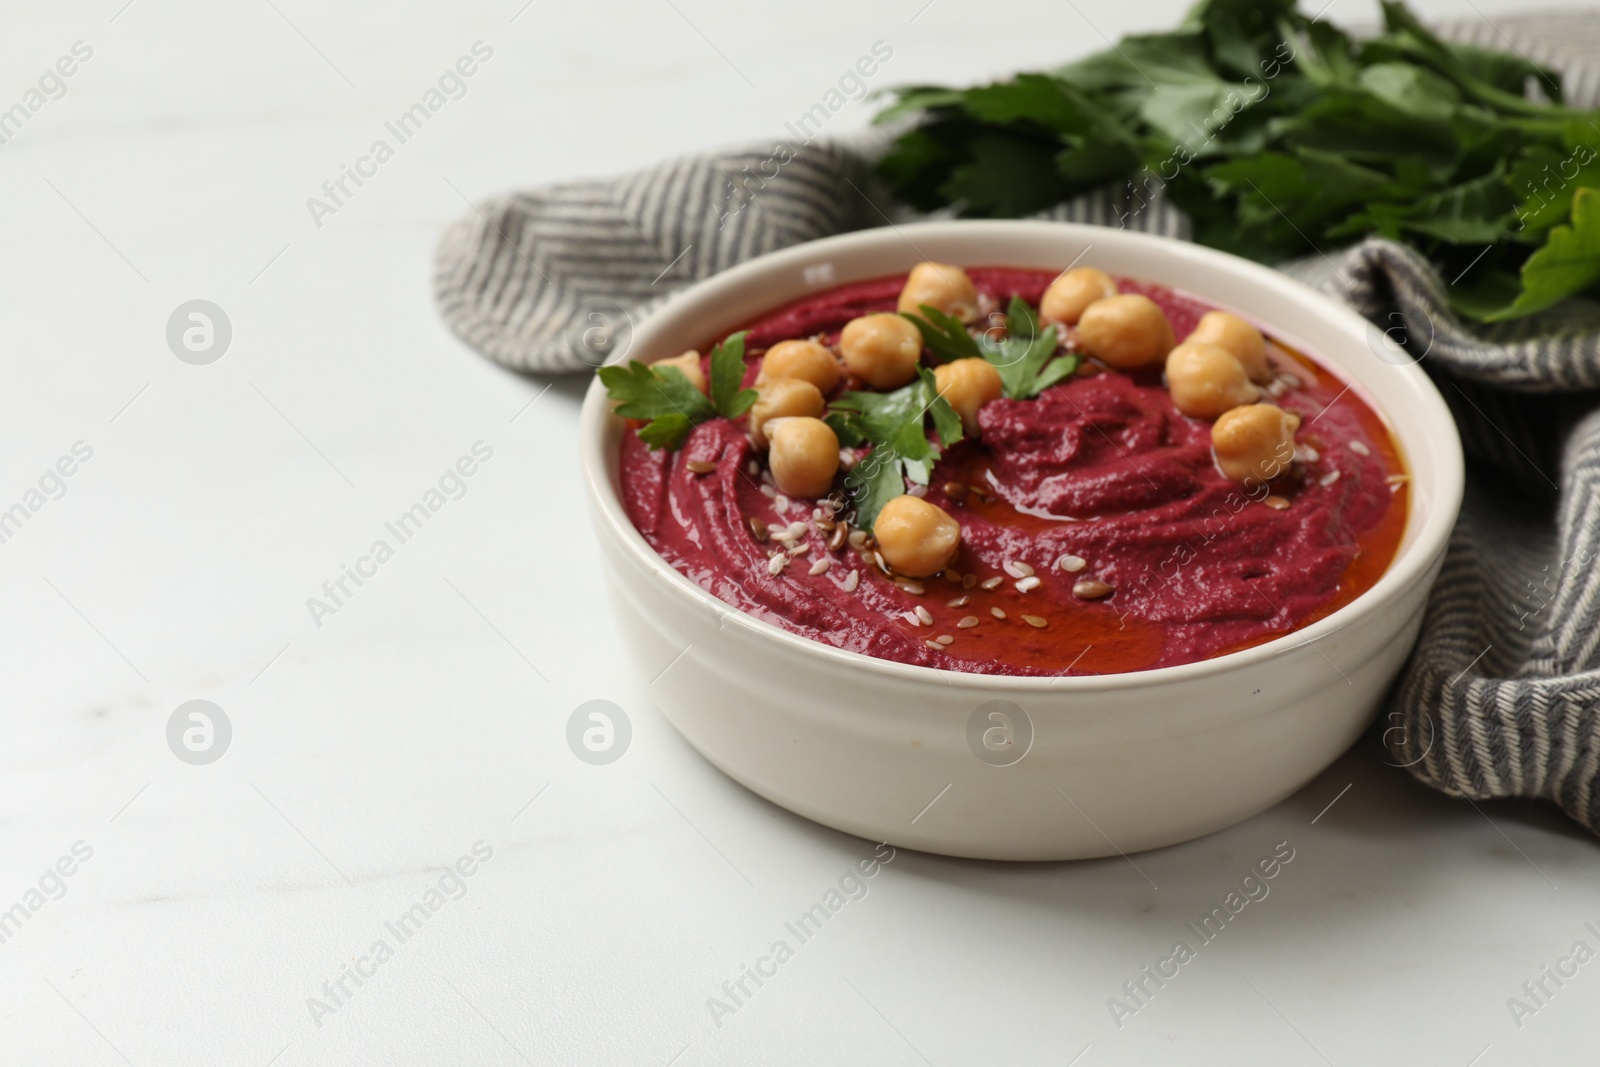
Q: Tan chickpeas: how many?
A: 13